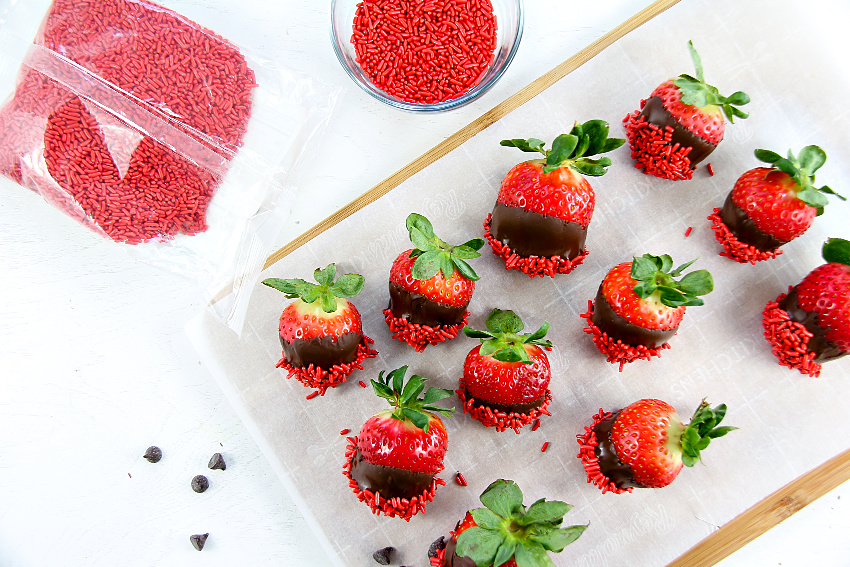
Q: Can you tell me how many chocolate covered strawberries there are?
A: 11